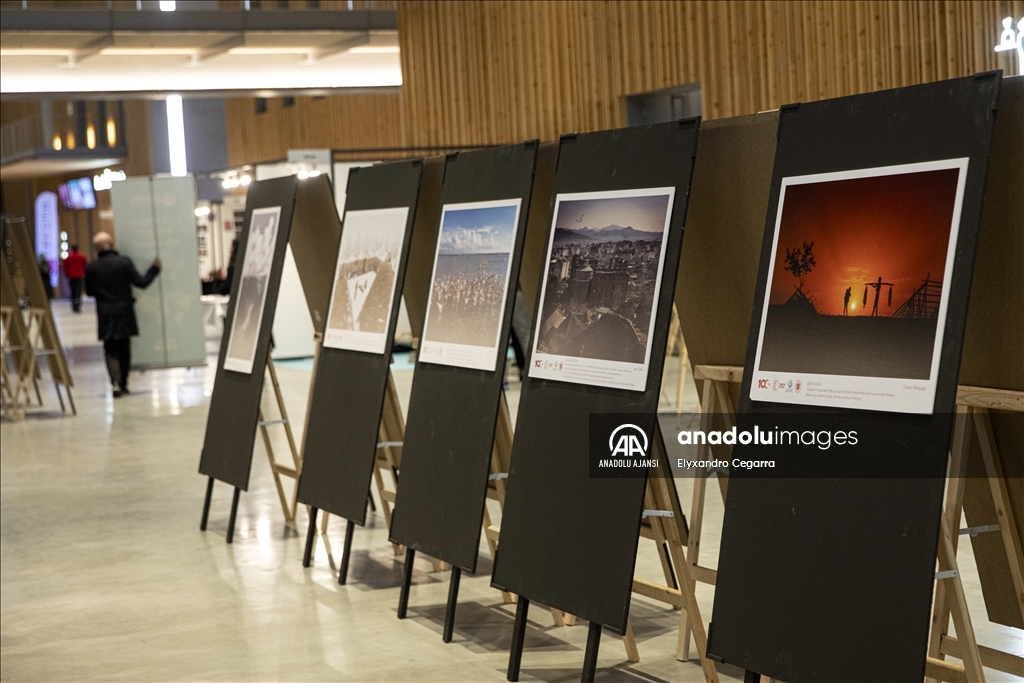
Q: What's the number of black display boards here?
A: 5